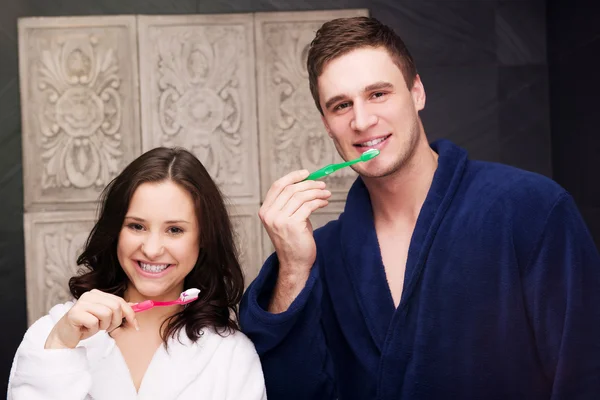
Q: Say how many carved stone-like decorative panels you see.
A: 6